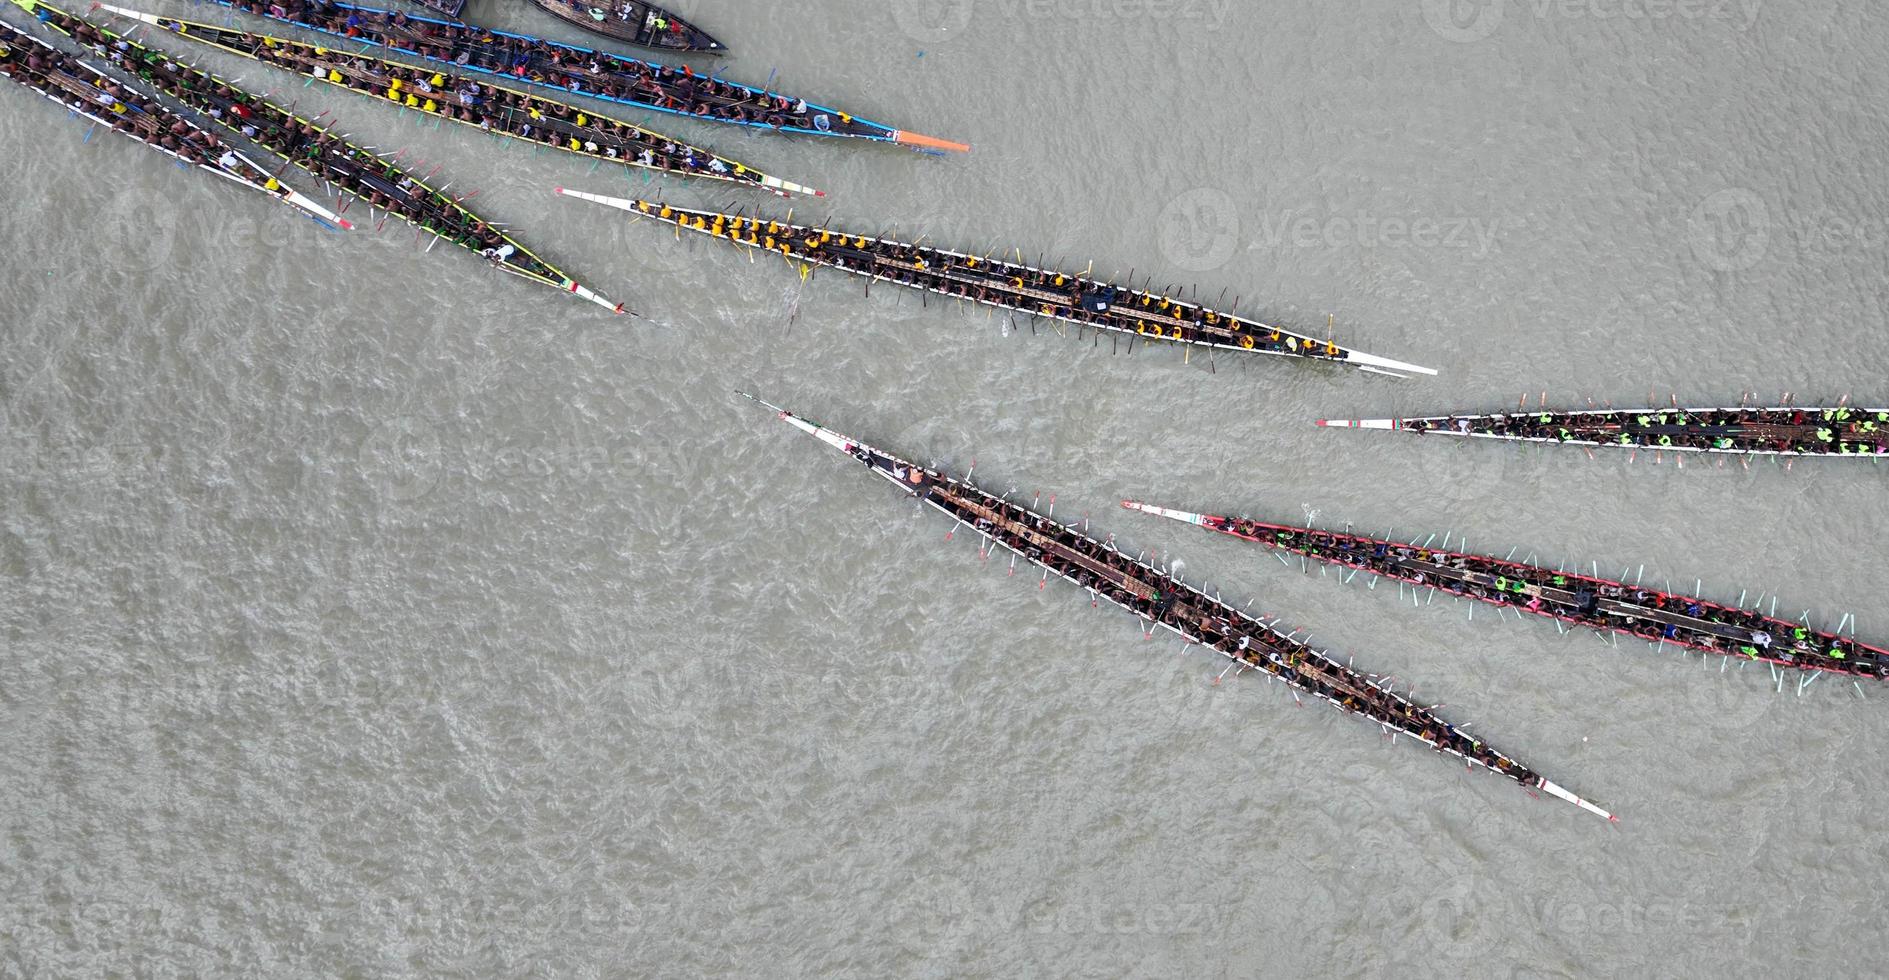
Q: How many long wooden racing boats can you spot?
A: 8